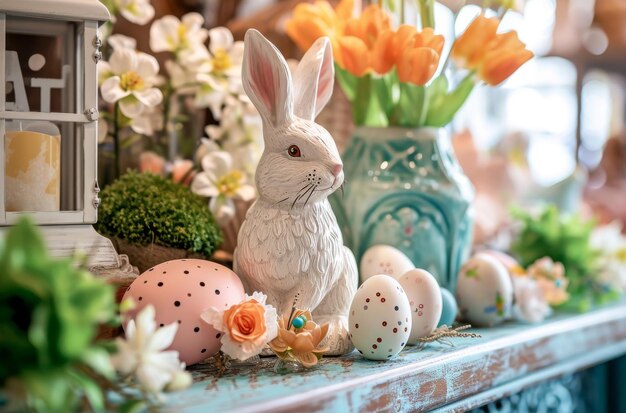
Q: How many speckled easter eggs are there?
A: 4